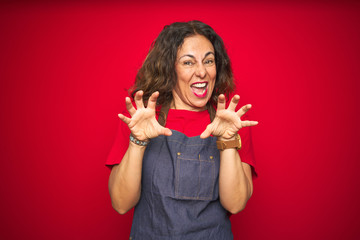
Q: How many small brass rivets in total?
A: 2